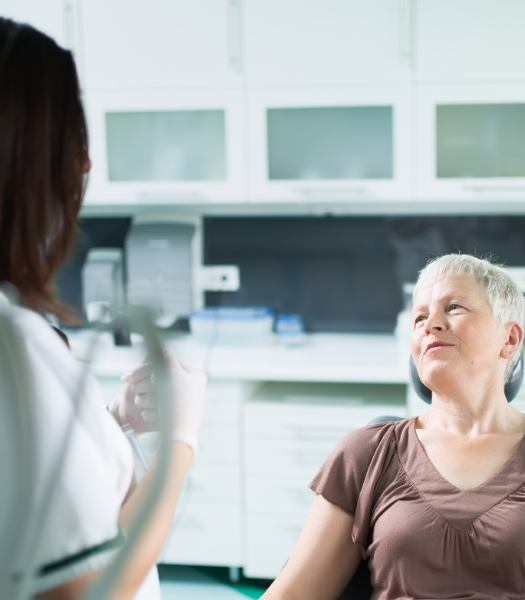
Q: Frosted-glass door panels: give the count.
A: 3